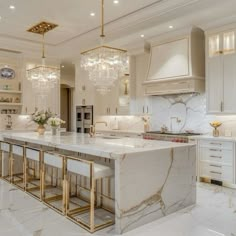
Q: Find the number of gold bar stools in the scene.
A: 5